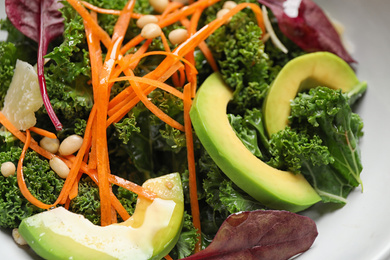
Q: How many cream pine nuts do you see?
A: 11